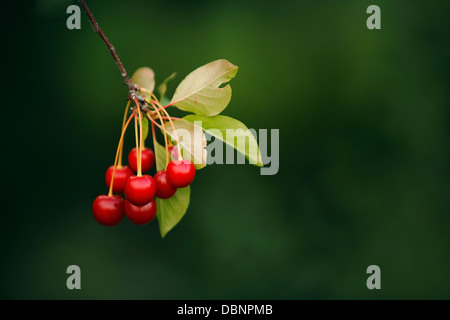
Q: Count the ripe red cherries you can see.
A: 8